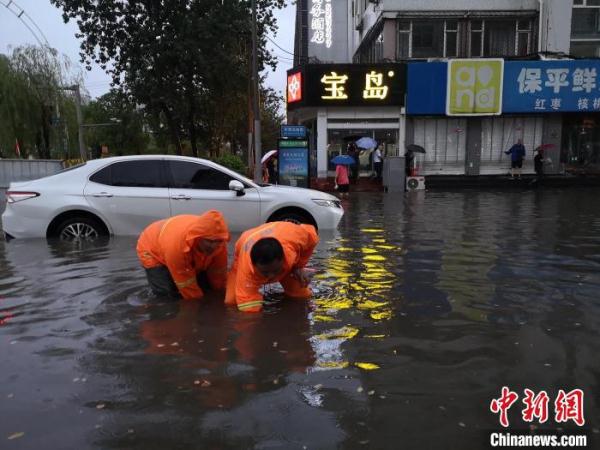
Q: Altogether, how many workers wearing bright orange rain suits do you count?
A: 2